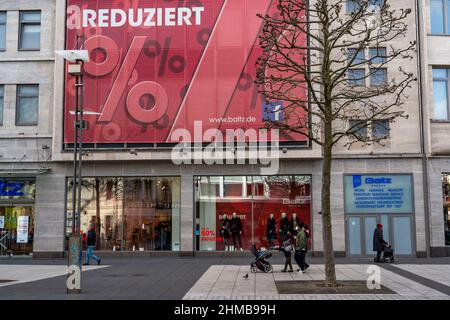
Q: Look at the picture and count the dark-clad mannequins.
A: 5